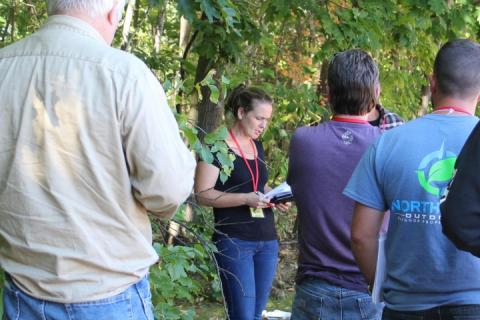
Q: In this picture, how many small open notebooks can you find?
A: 1